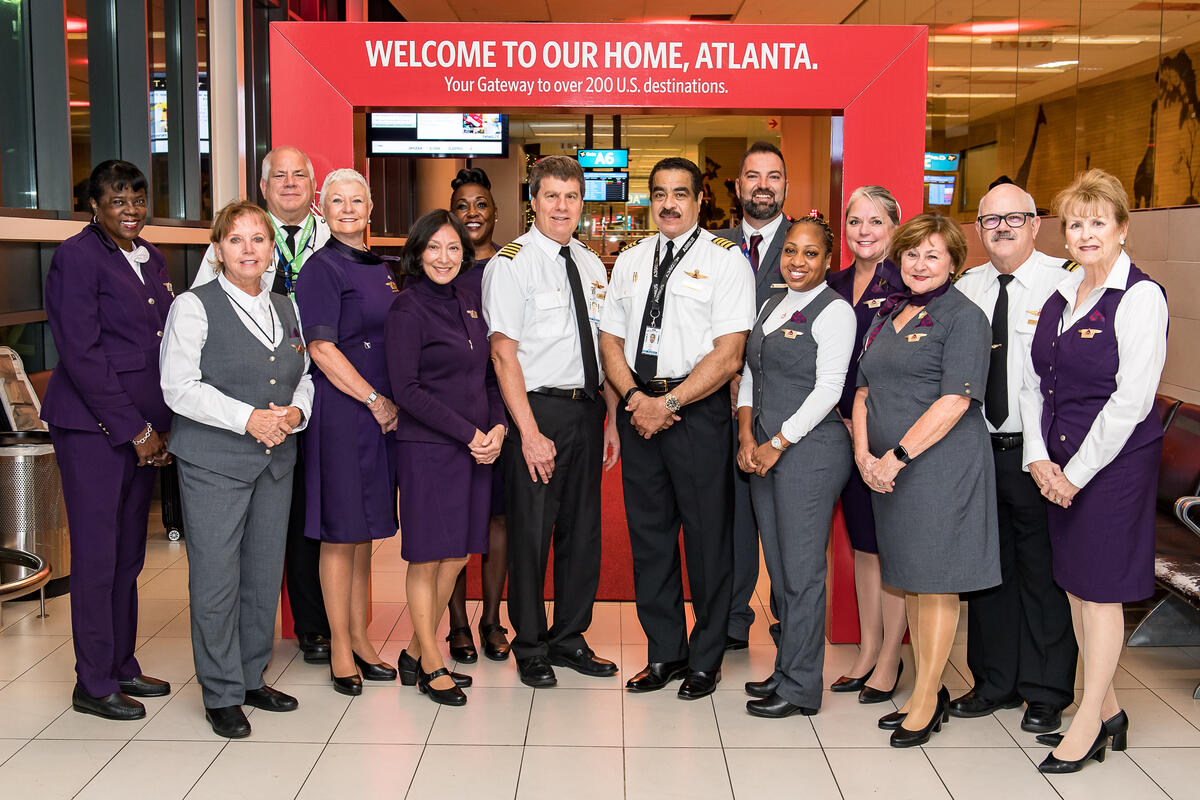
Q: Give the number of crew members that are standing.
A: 14